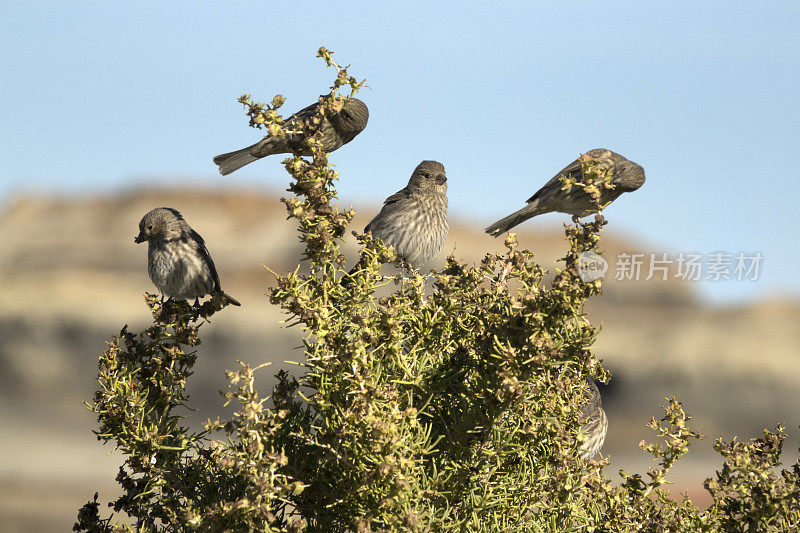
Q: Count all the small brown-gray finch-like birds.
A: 5